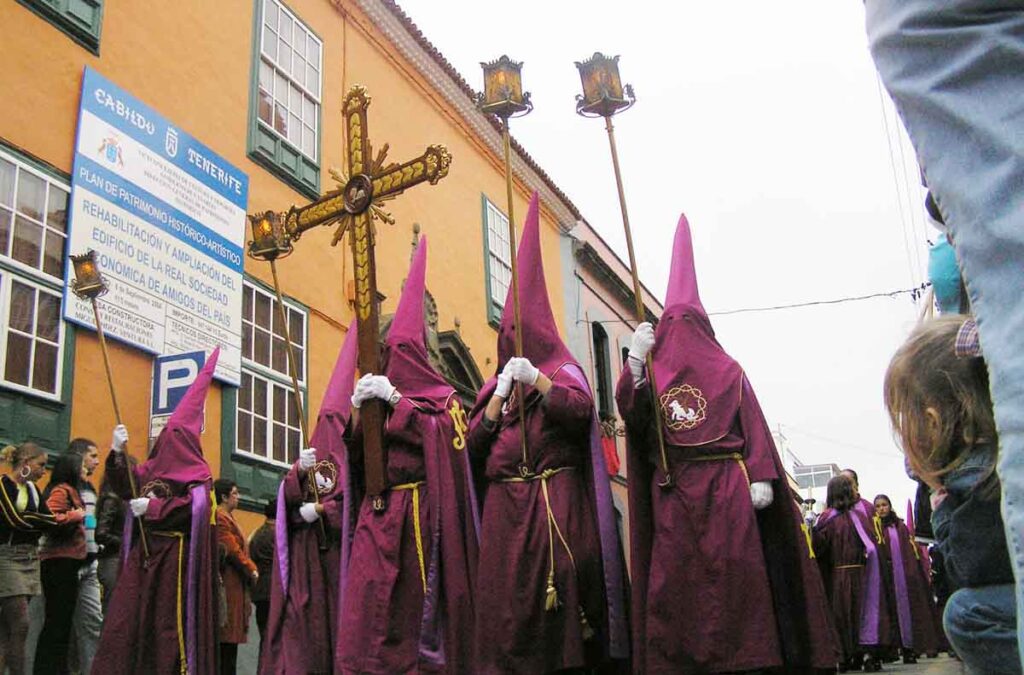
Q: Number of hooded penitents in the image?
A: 5